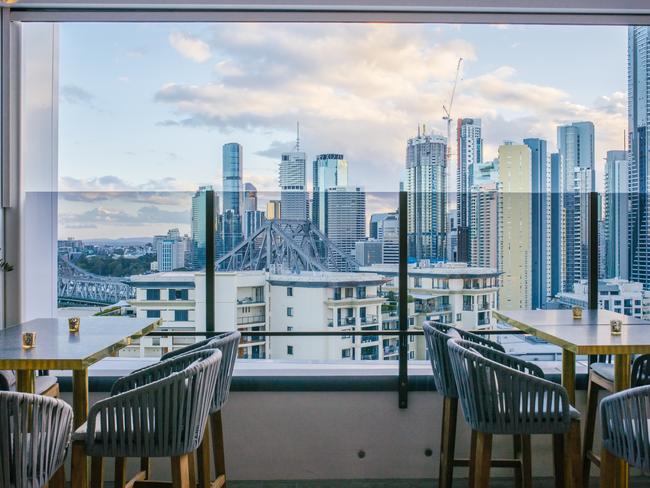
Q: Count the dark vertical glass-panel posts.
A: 3